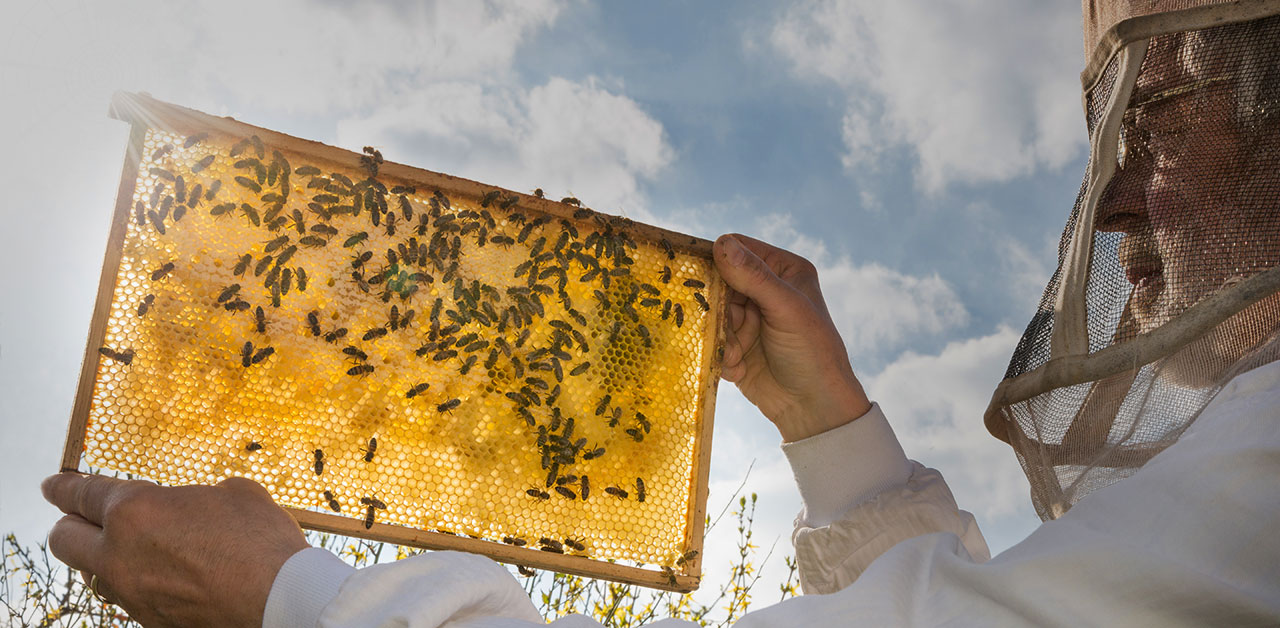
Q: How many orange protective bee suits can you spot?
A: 0